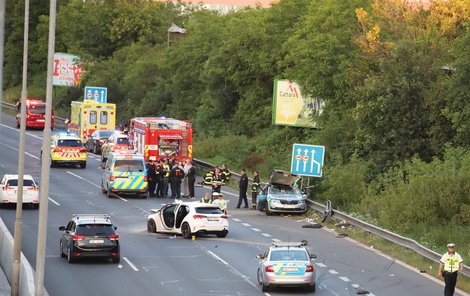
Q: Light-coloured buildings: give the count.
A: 1